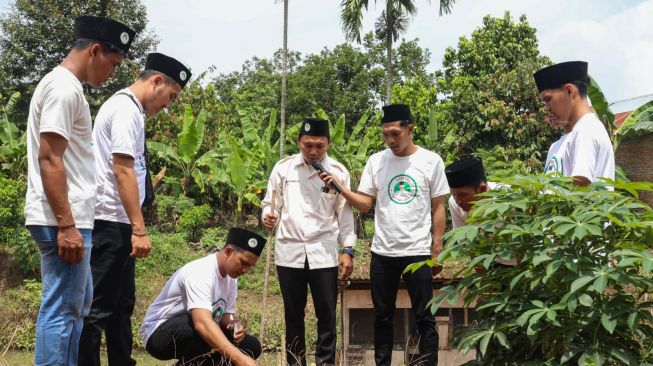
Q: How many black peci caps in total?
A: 7